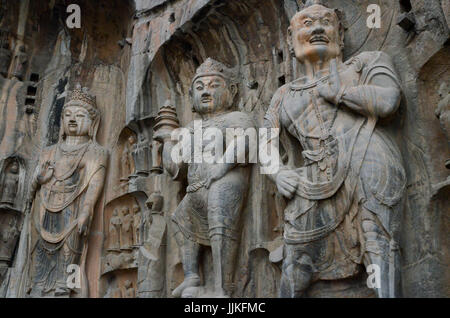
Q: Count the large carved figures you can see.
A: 3